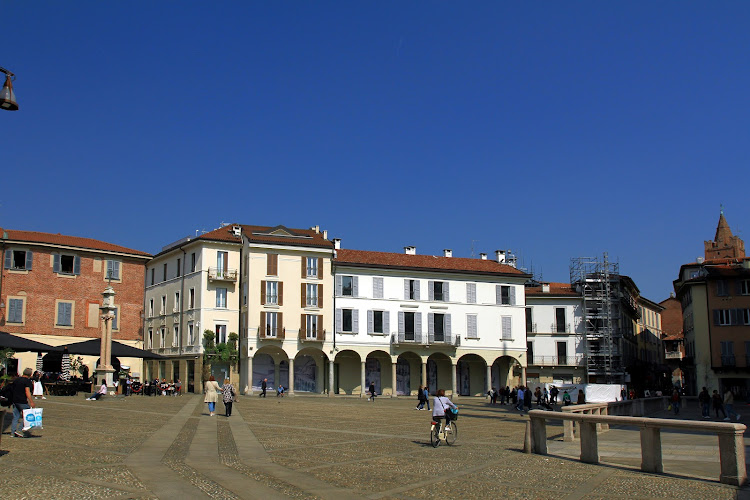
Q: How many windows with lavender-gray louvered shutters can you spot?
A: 12